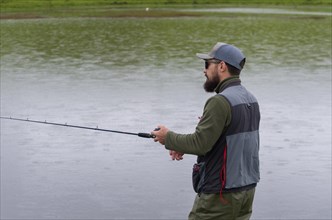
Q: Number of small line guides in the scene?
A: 5